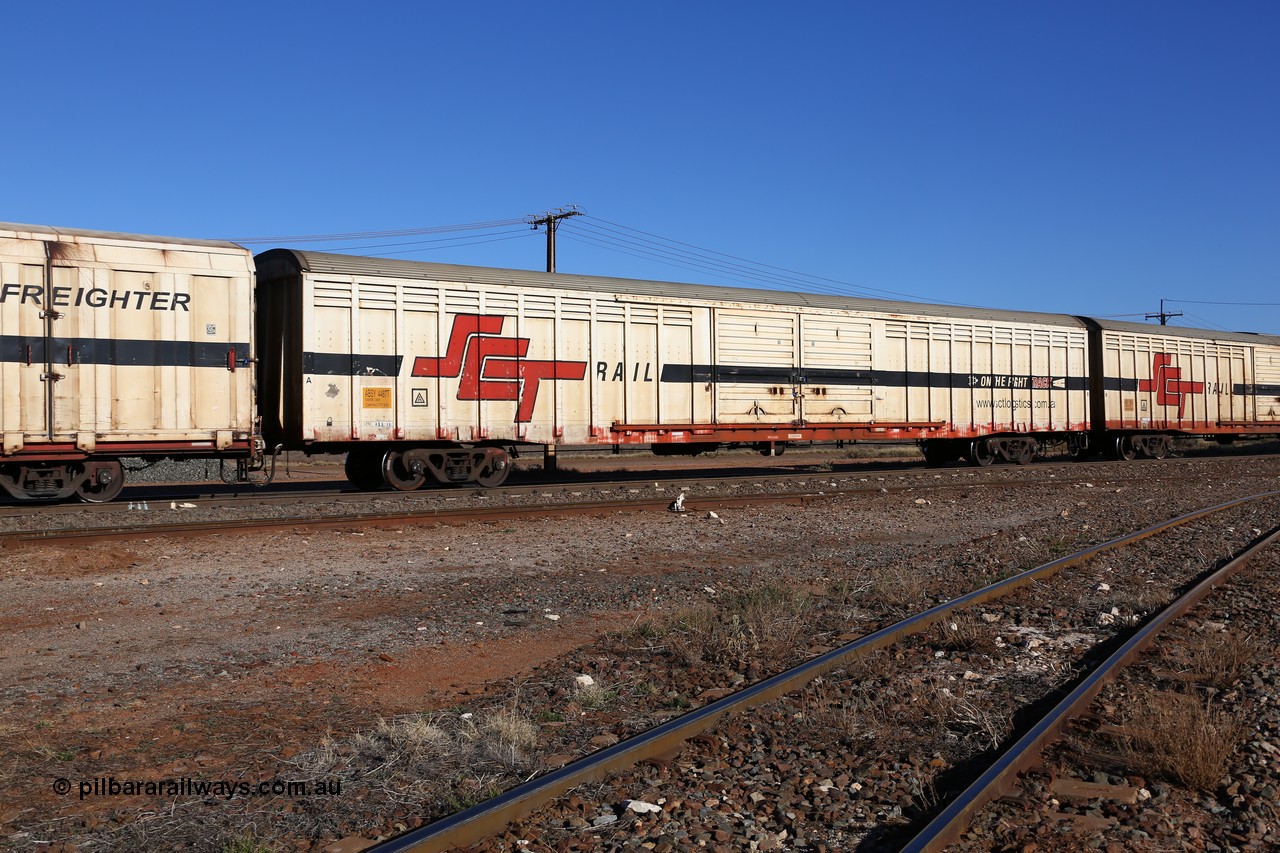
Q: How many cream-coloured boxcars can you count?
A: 3